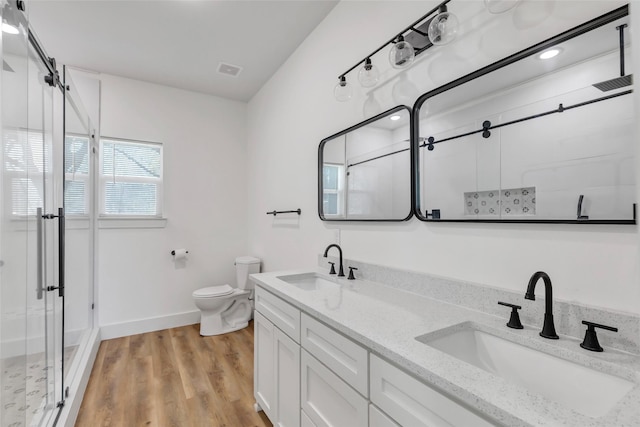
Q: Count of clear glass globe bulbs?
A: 5